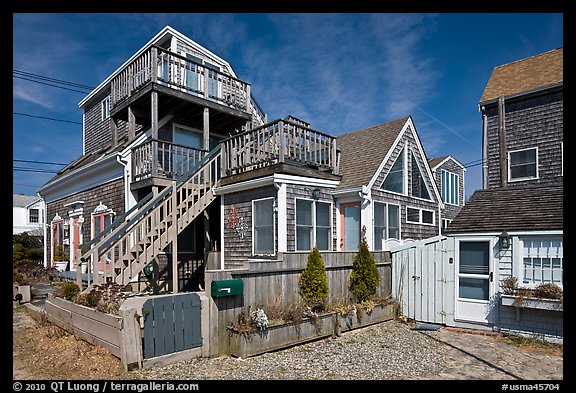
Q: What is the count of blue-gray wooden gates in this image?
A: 1